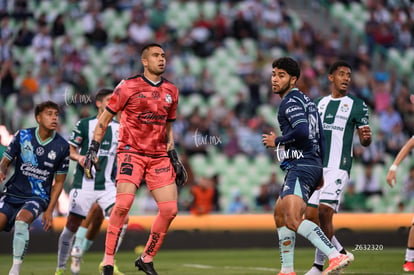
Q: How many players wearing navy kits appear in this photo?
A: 2